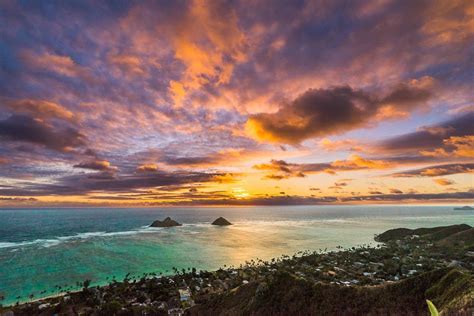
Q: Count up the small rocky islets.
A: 2